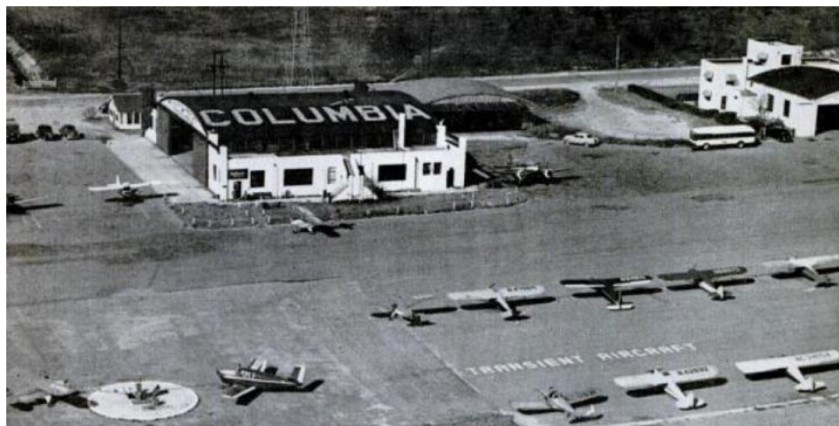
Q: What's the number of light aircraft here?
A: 14